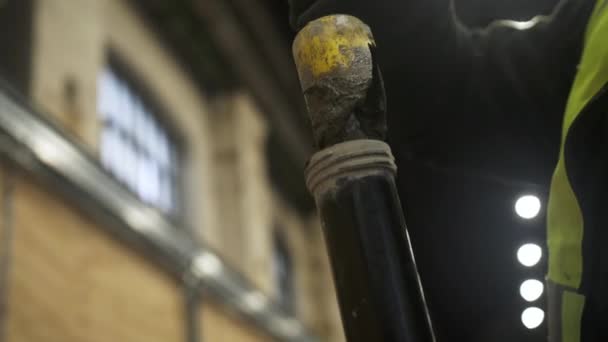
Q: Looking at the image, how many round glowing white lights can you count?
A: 4